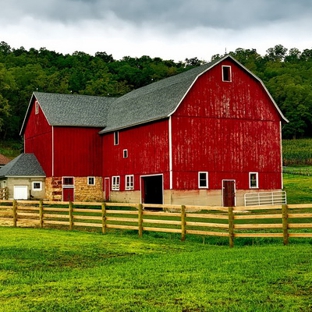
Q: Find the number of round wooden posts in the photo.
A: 8